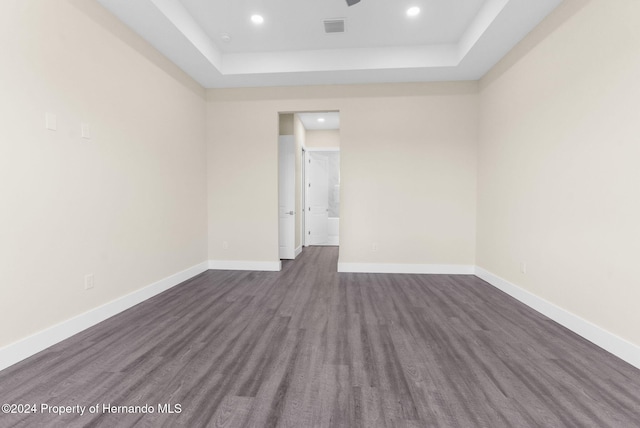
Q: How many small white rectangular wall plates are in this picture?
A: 6